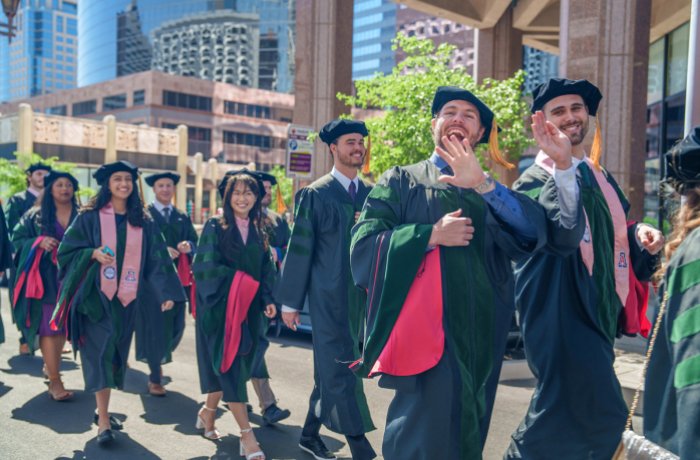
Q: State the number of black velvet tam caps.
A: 10